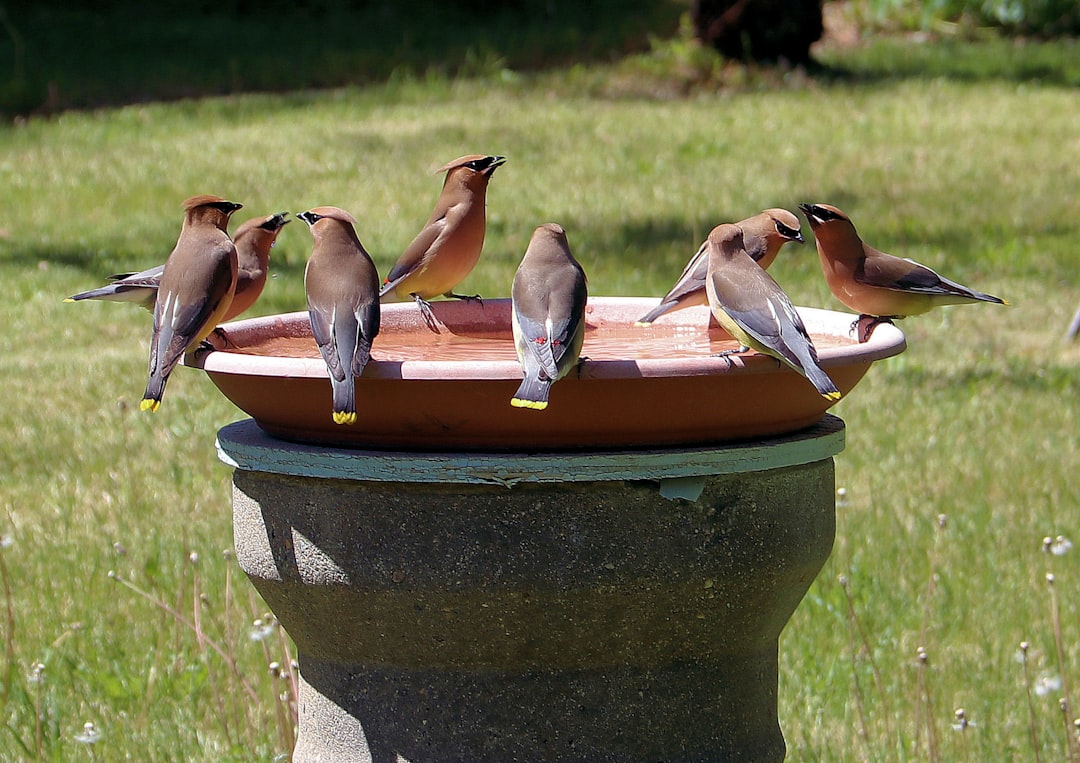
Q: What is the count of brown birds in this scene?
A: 8